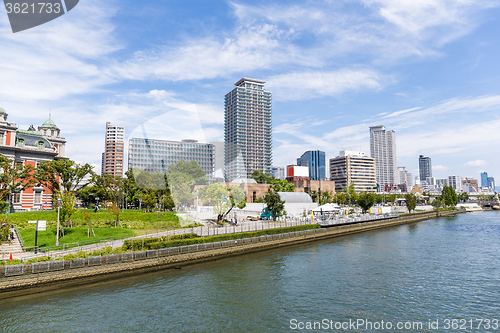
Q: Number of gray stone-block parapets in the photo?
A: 1